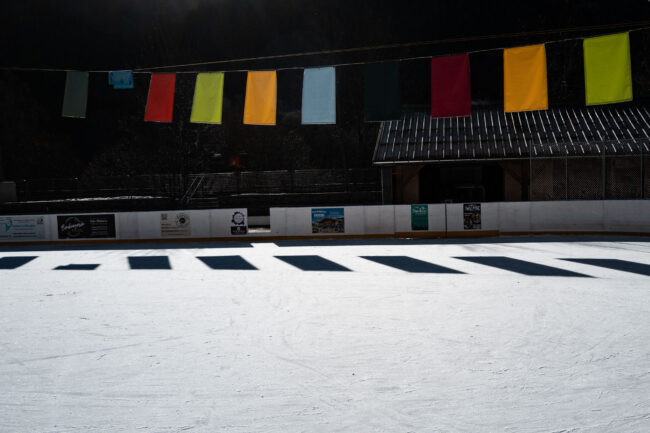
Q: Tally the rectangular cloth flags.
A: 10